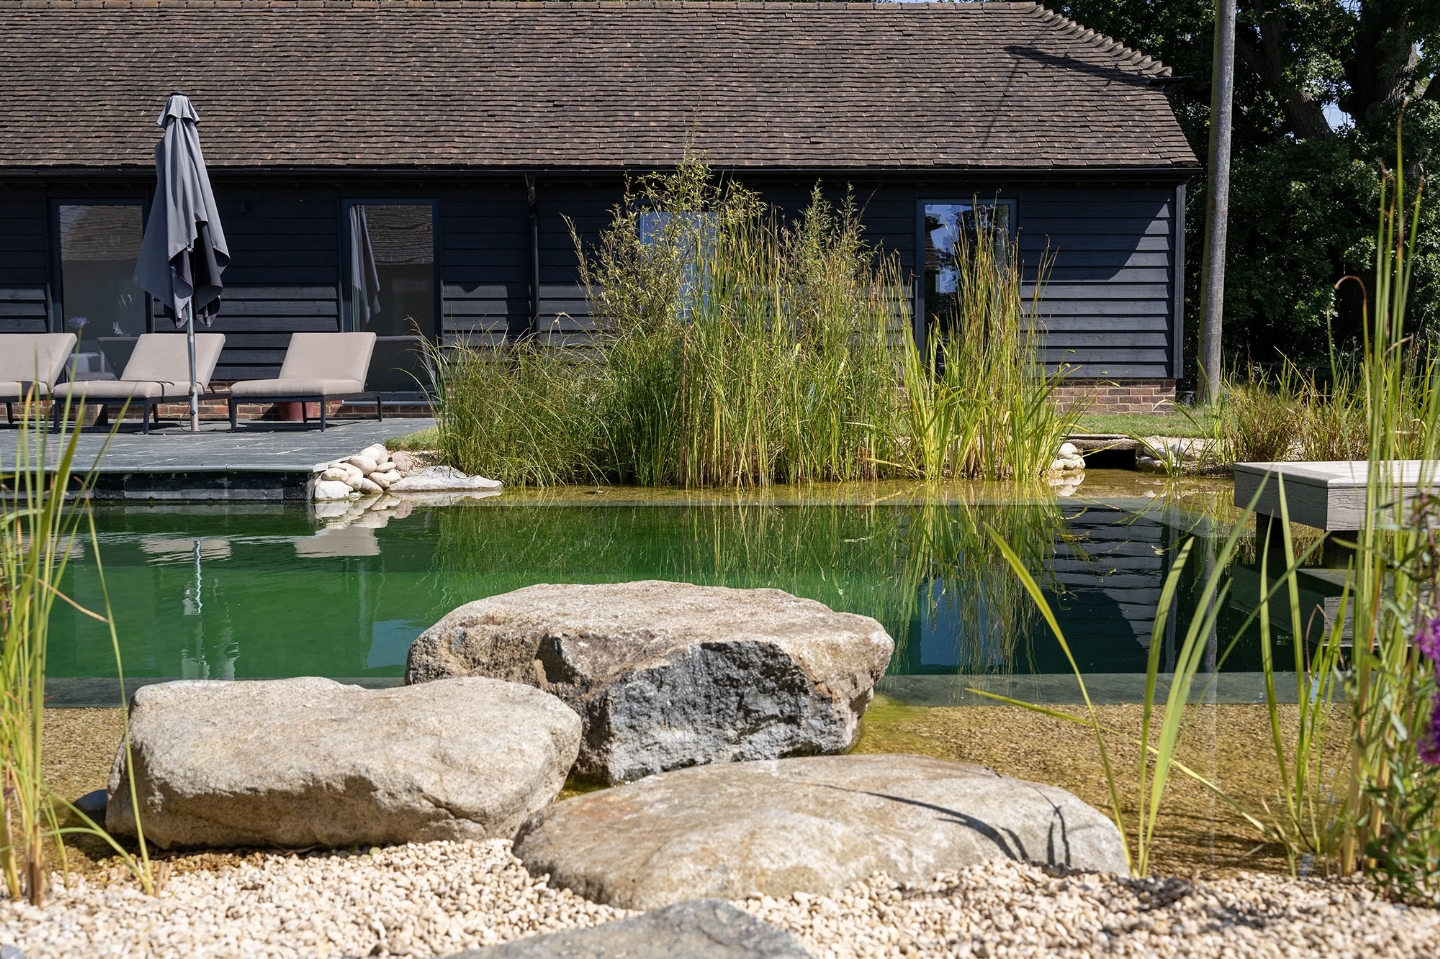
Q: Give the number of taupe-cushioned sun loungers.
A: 3